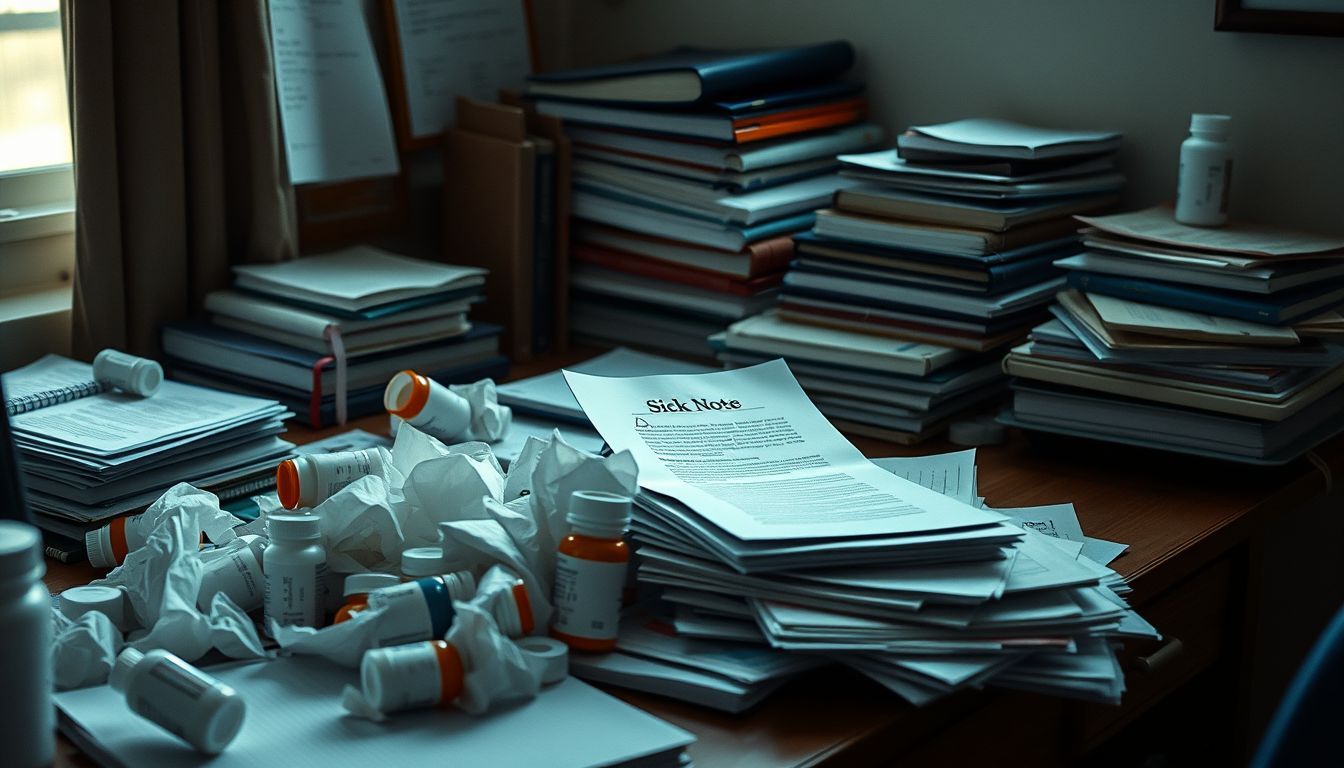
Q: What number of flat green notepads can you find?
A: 0